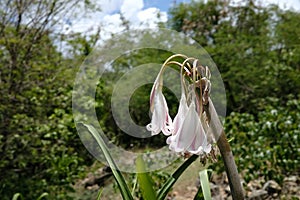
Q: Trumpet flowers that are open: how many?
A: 3